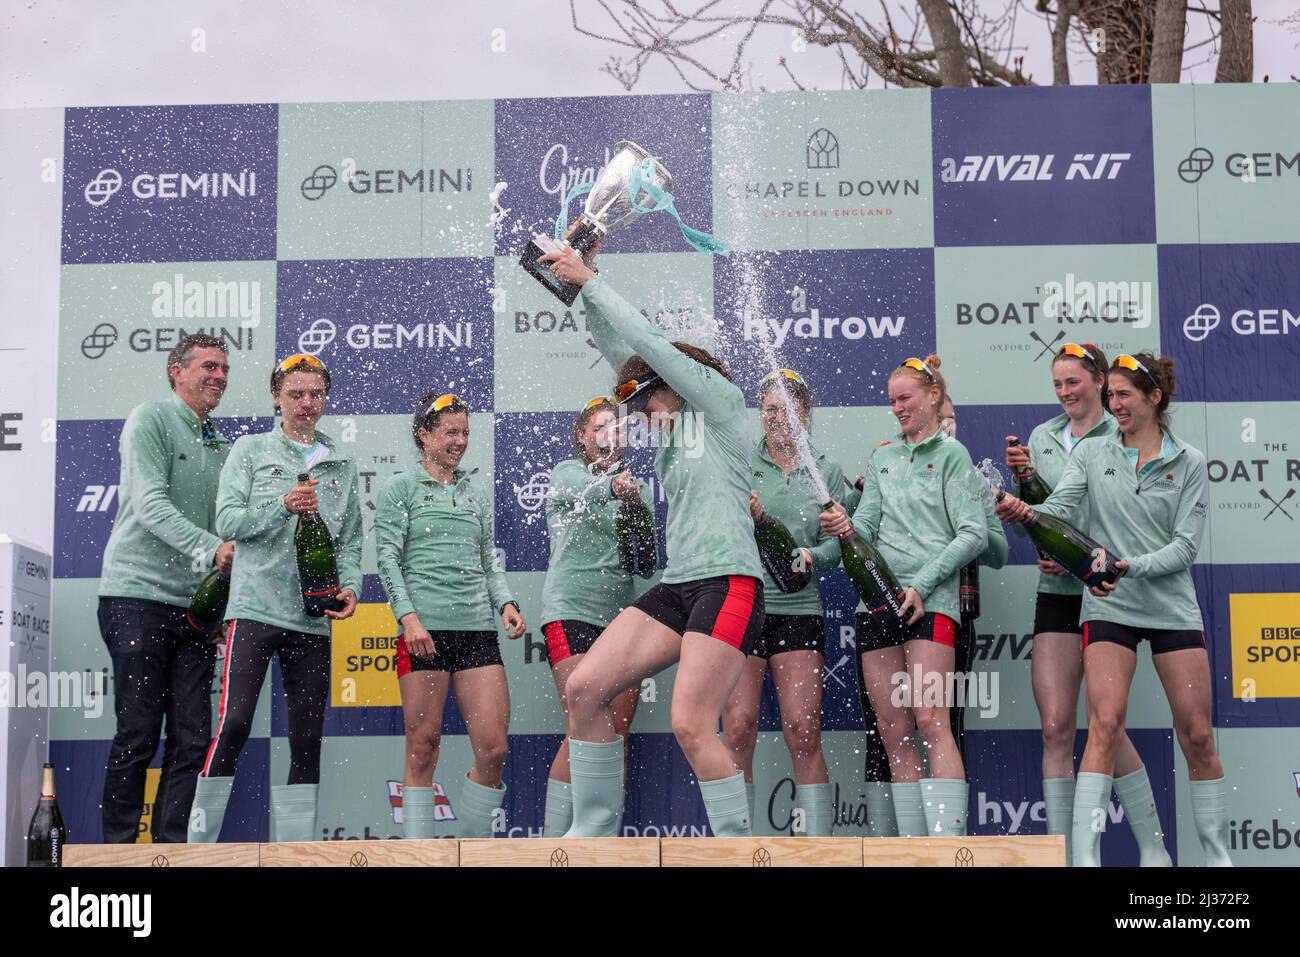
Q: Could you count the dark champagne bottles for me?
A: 9